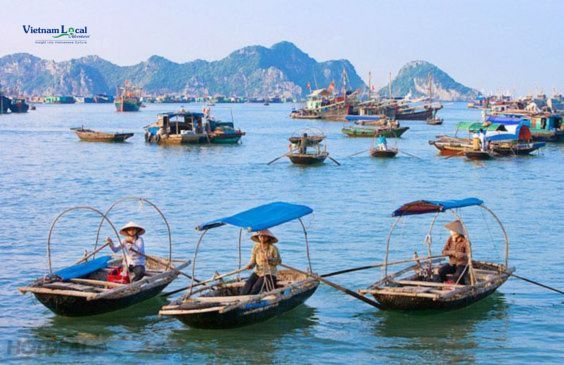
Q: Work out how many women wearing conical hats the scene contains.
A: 3